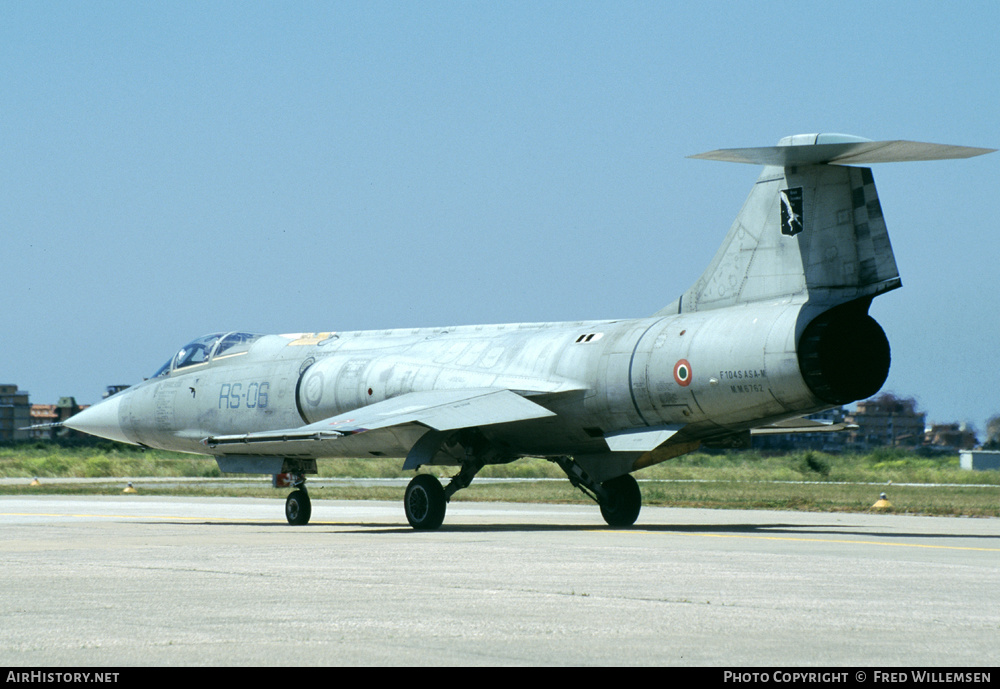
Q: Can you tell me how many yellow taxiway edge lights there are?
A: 3